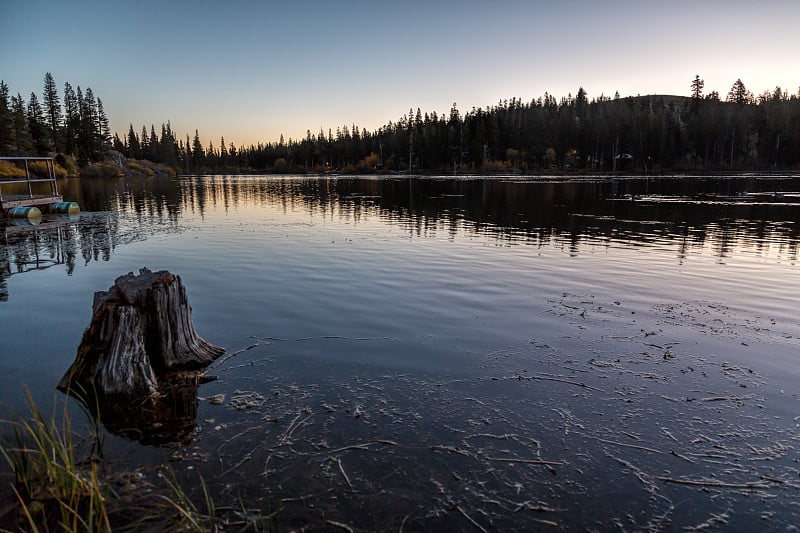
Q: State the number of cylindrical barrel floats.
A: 2